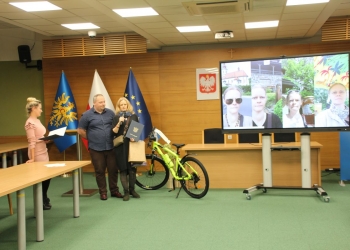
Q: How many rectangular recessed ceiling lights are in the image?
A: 6